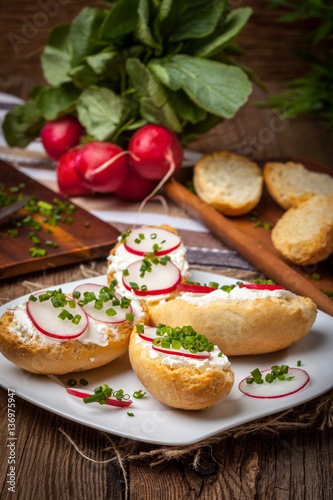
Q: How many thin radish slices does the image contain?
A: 10